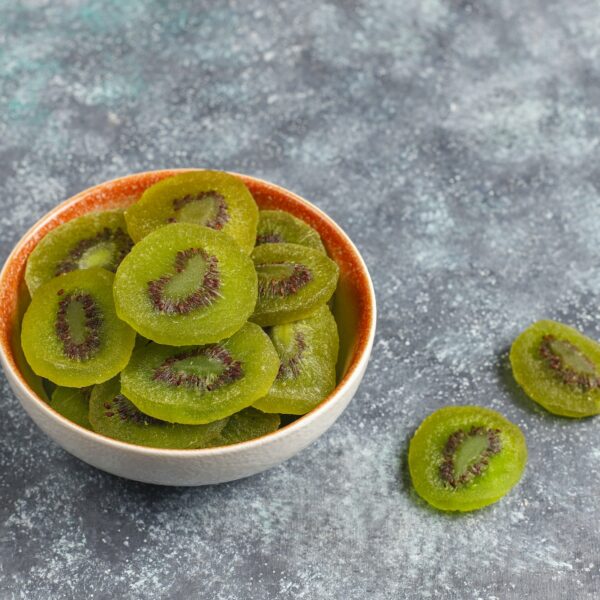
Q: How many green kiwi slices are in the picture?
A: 13